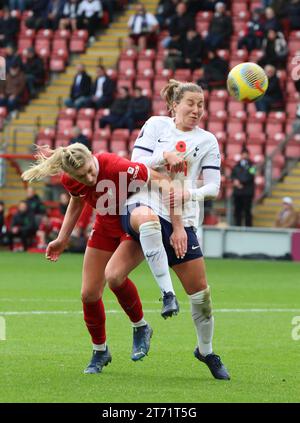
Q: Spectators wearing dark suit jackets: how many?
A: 2